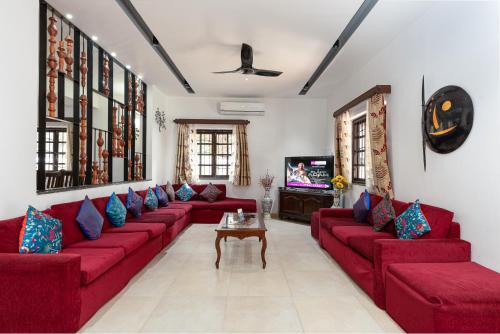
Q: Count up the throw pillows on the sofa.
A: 12